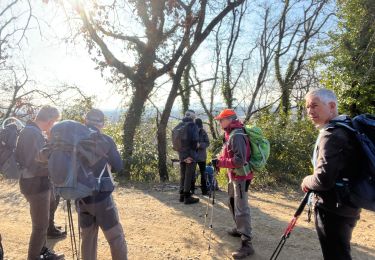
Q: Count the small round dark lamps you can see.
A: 0